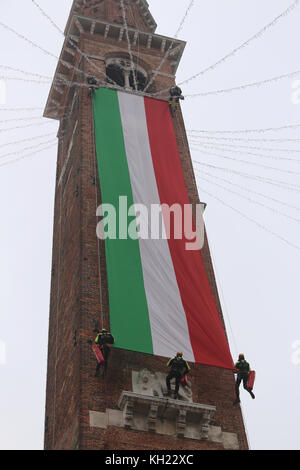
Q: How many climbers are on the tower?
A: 5